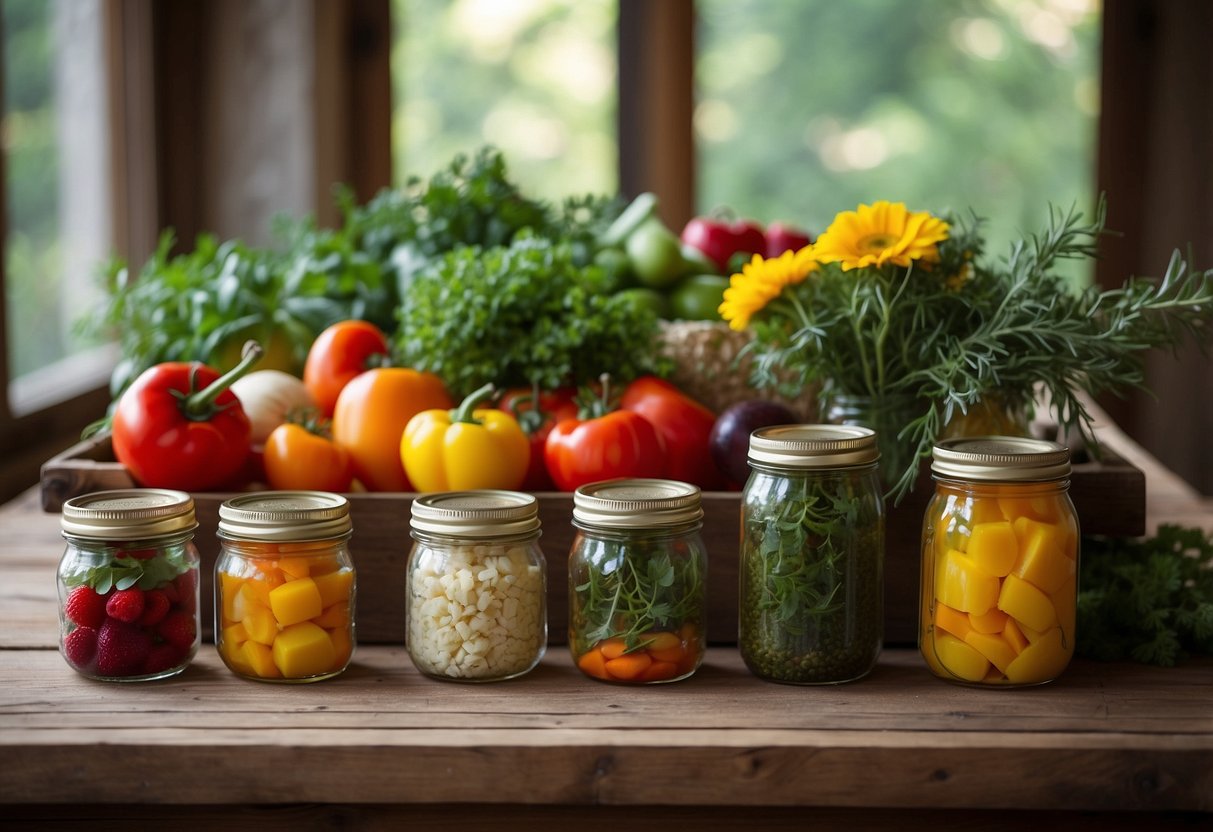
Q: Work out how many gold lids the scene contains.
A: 6